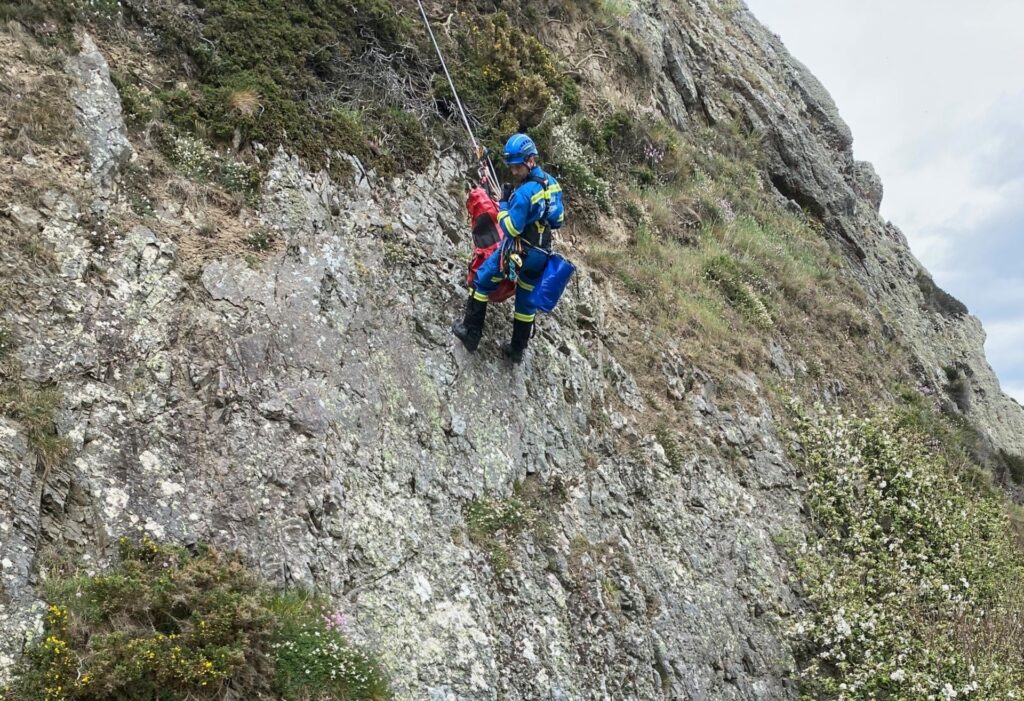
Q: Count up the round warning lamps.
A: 0